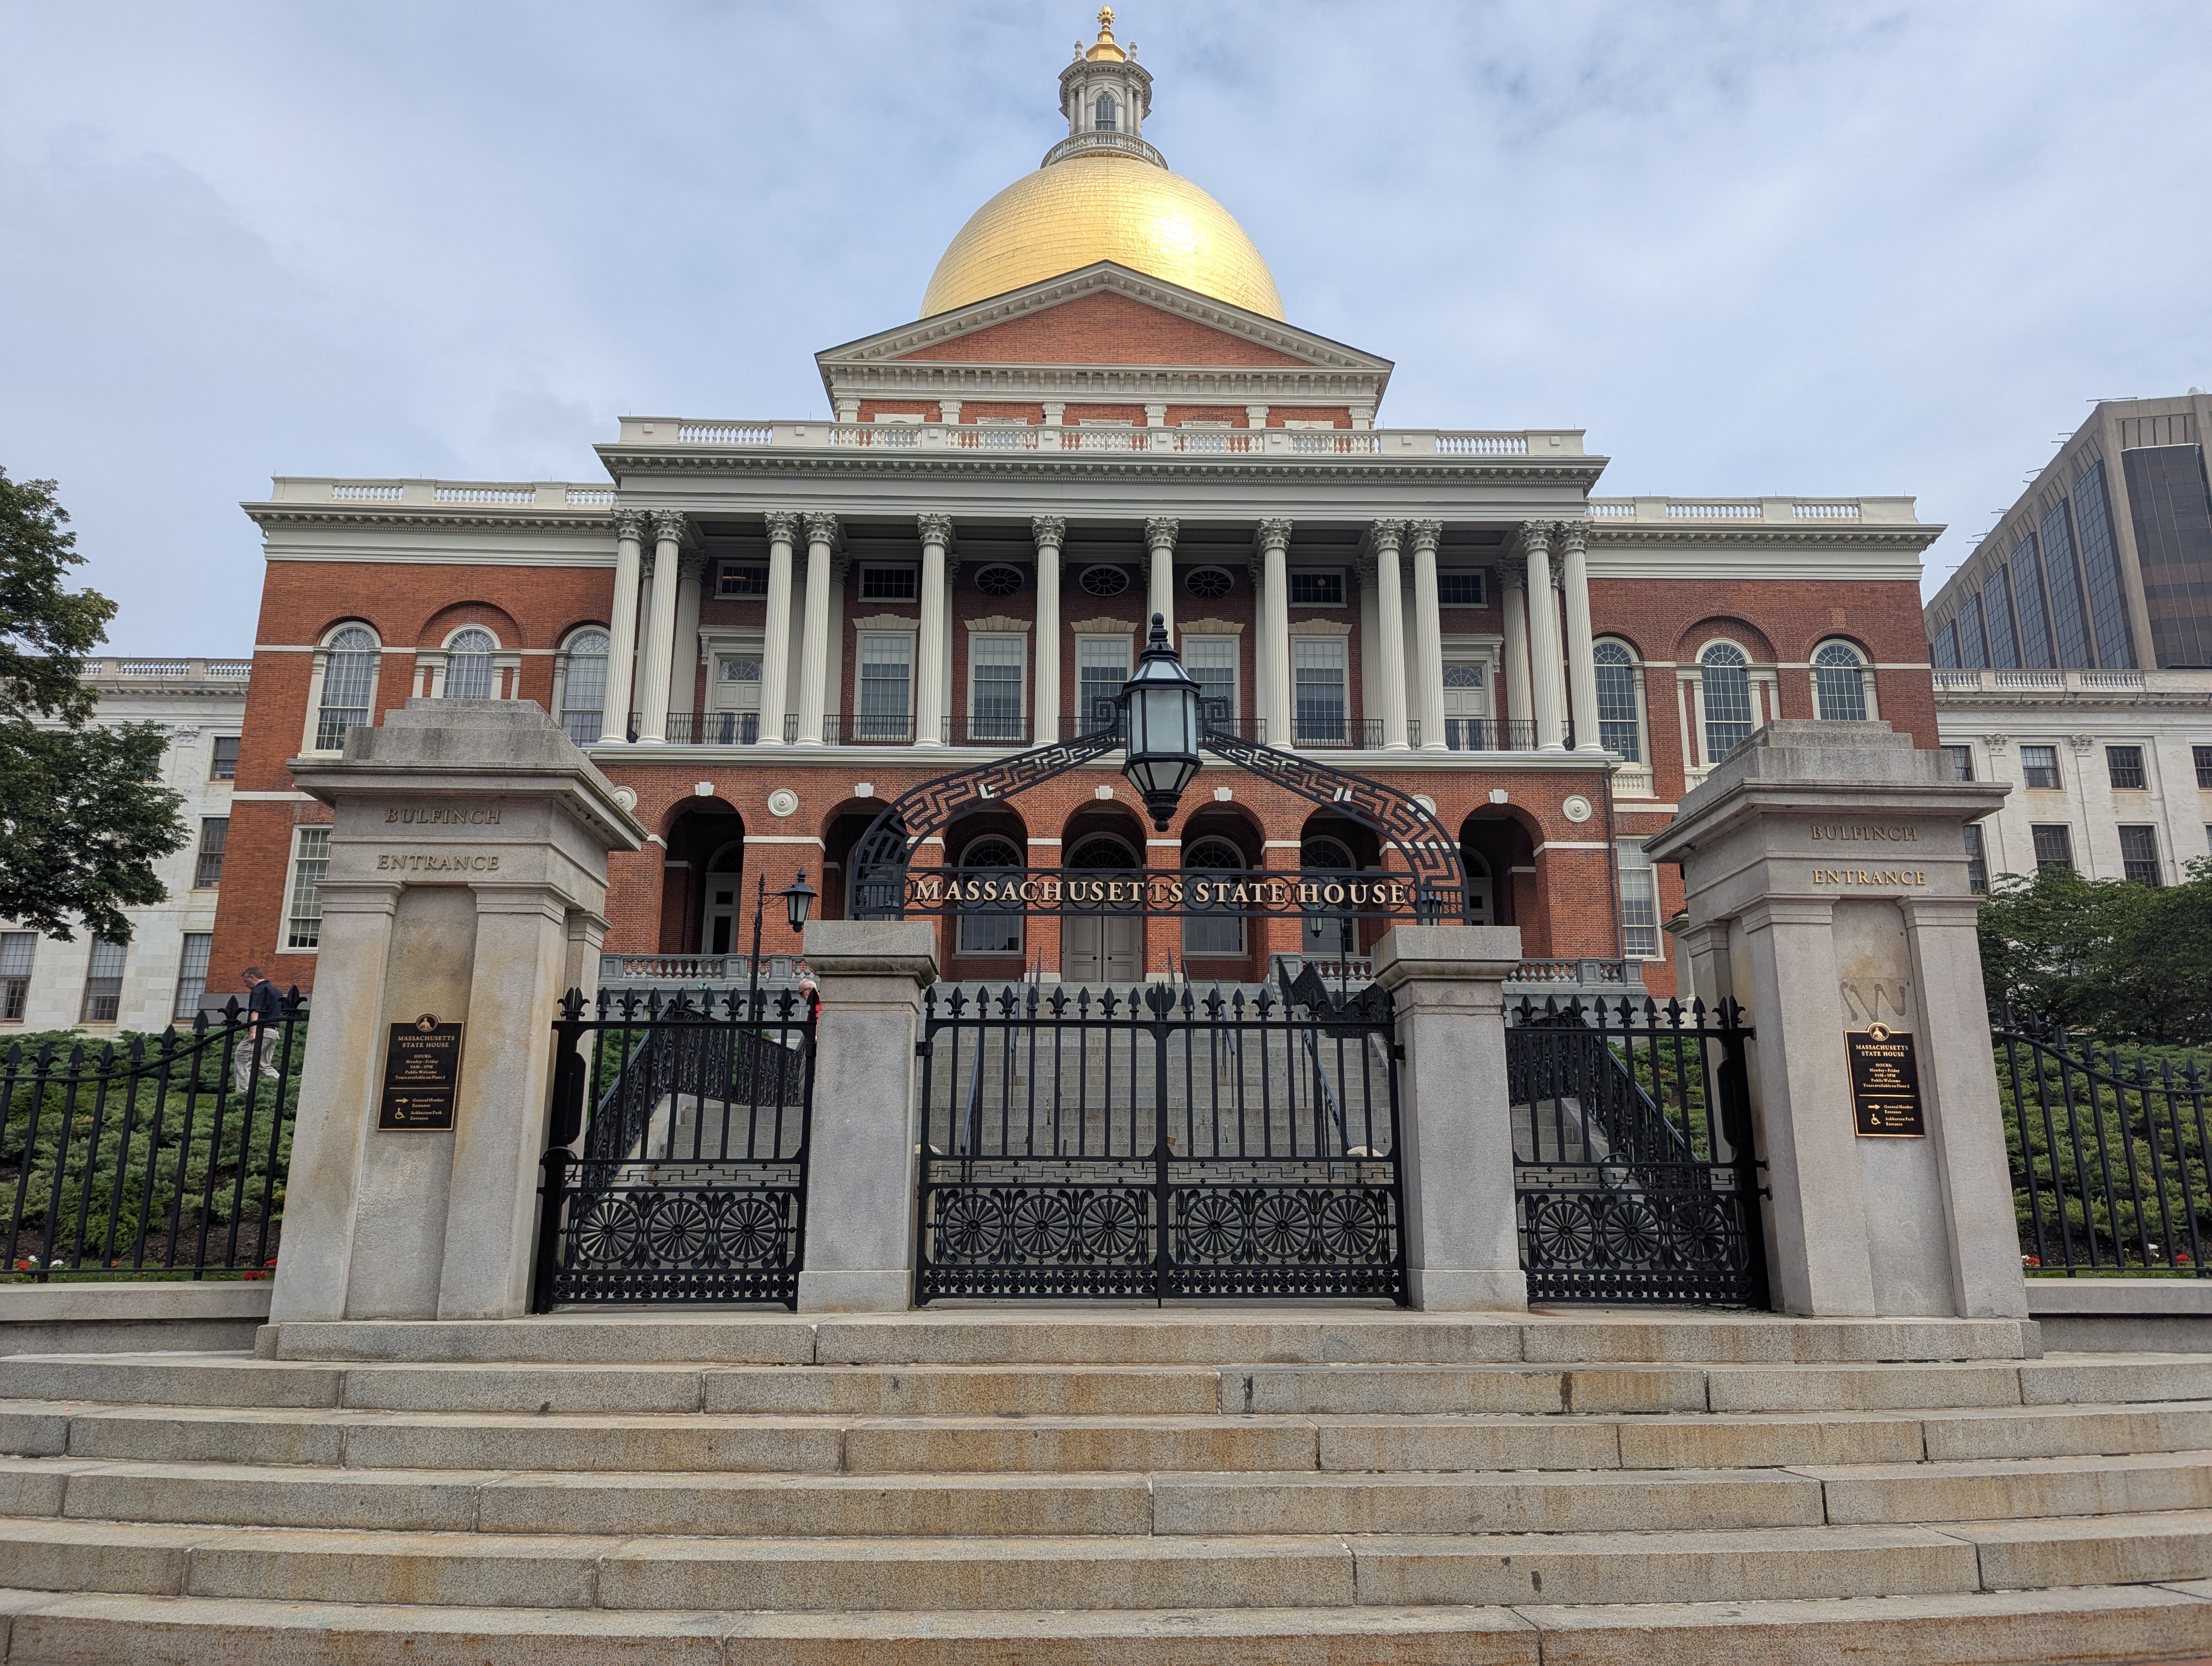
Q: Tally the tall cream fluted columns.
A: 12